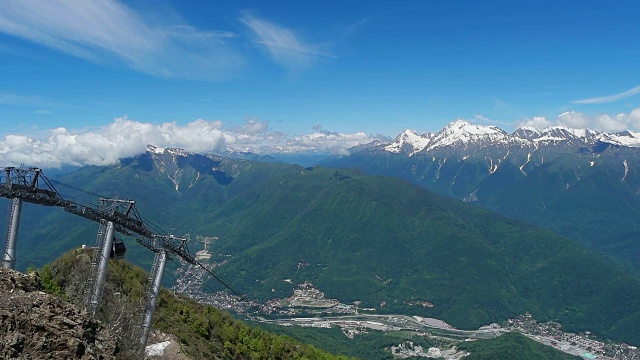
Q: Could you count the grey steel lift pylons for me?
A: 3